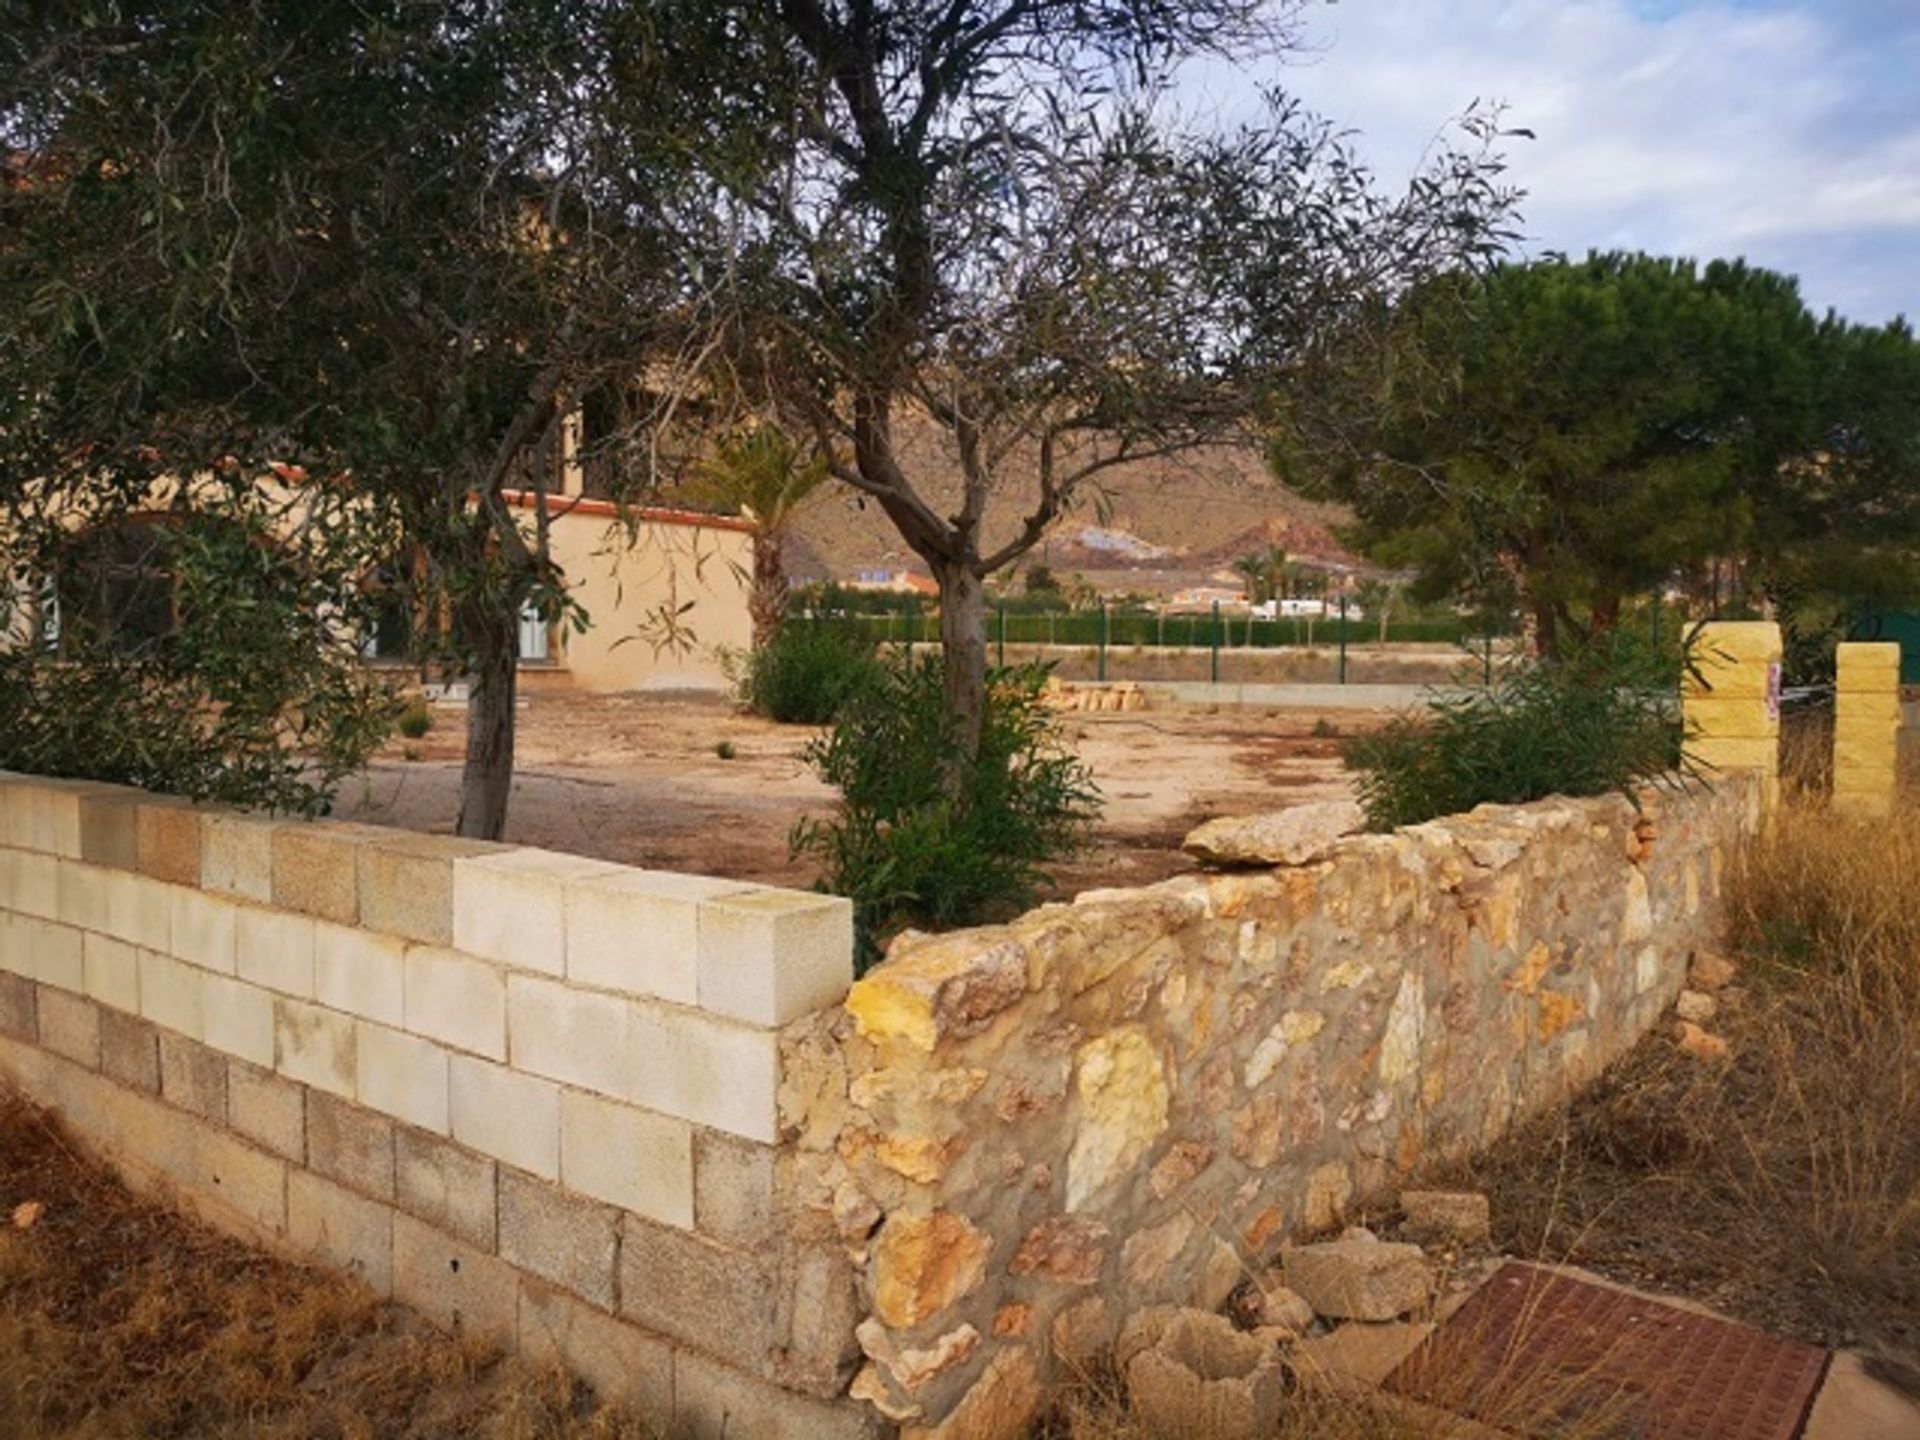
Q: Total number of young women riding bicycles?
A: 0